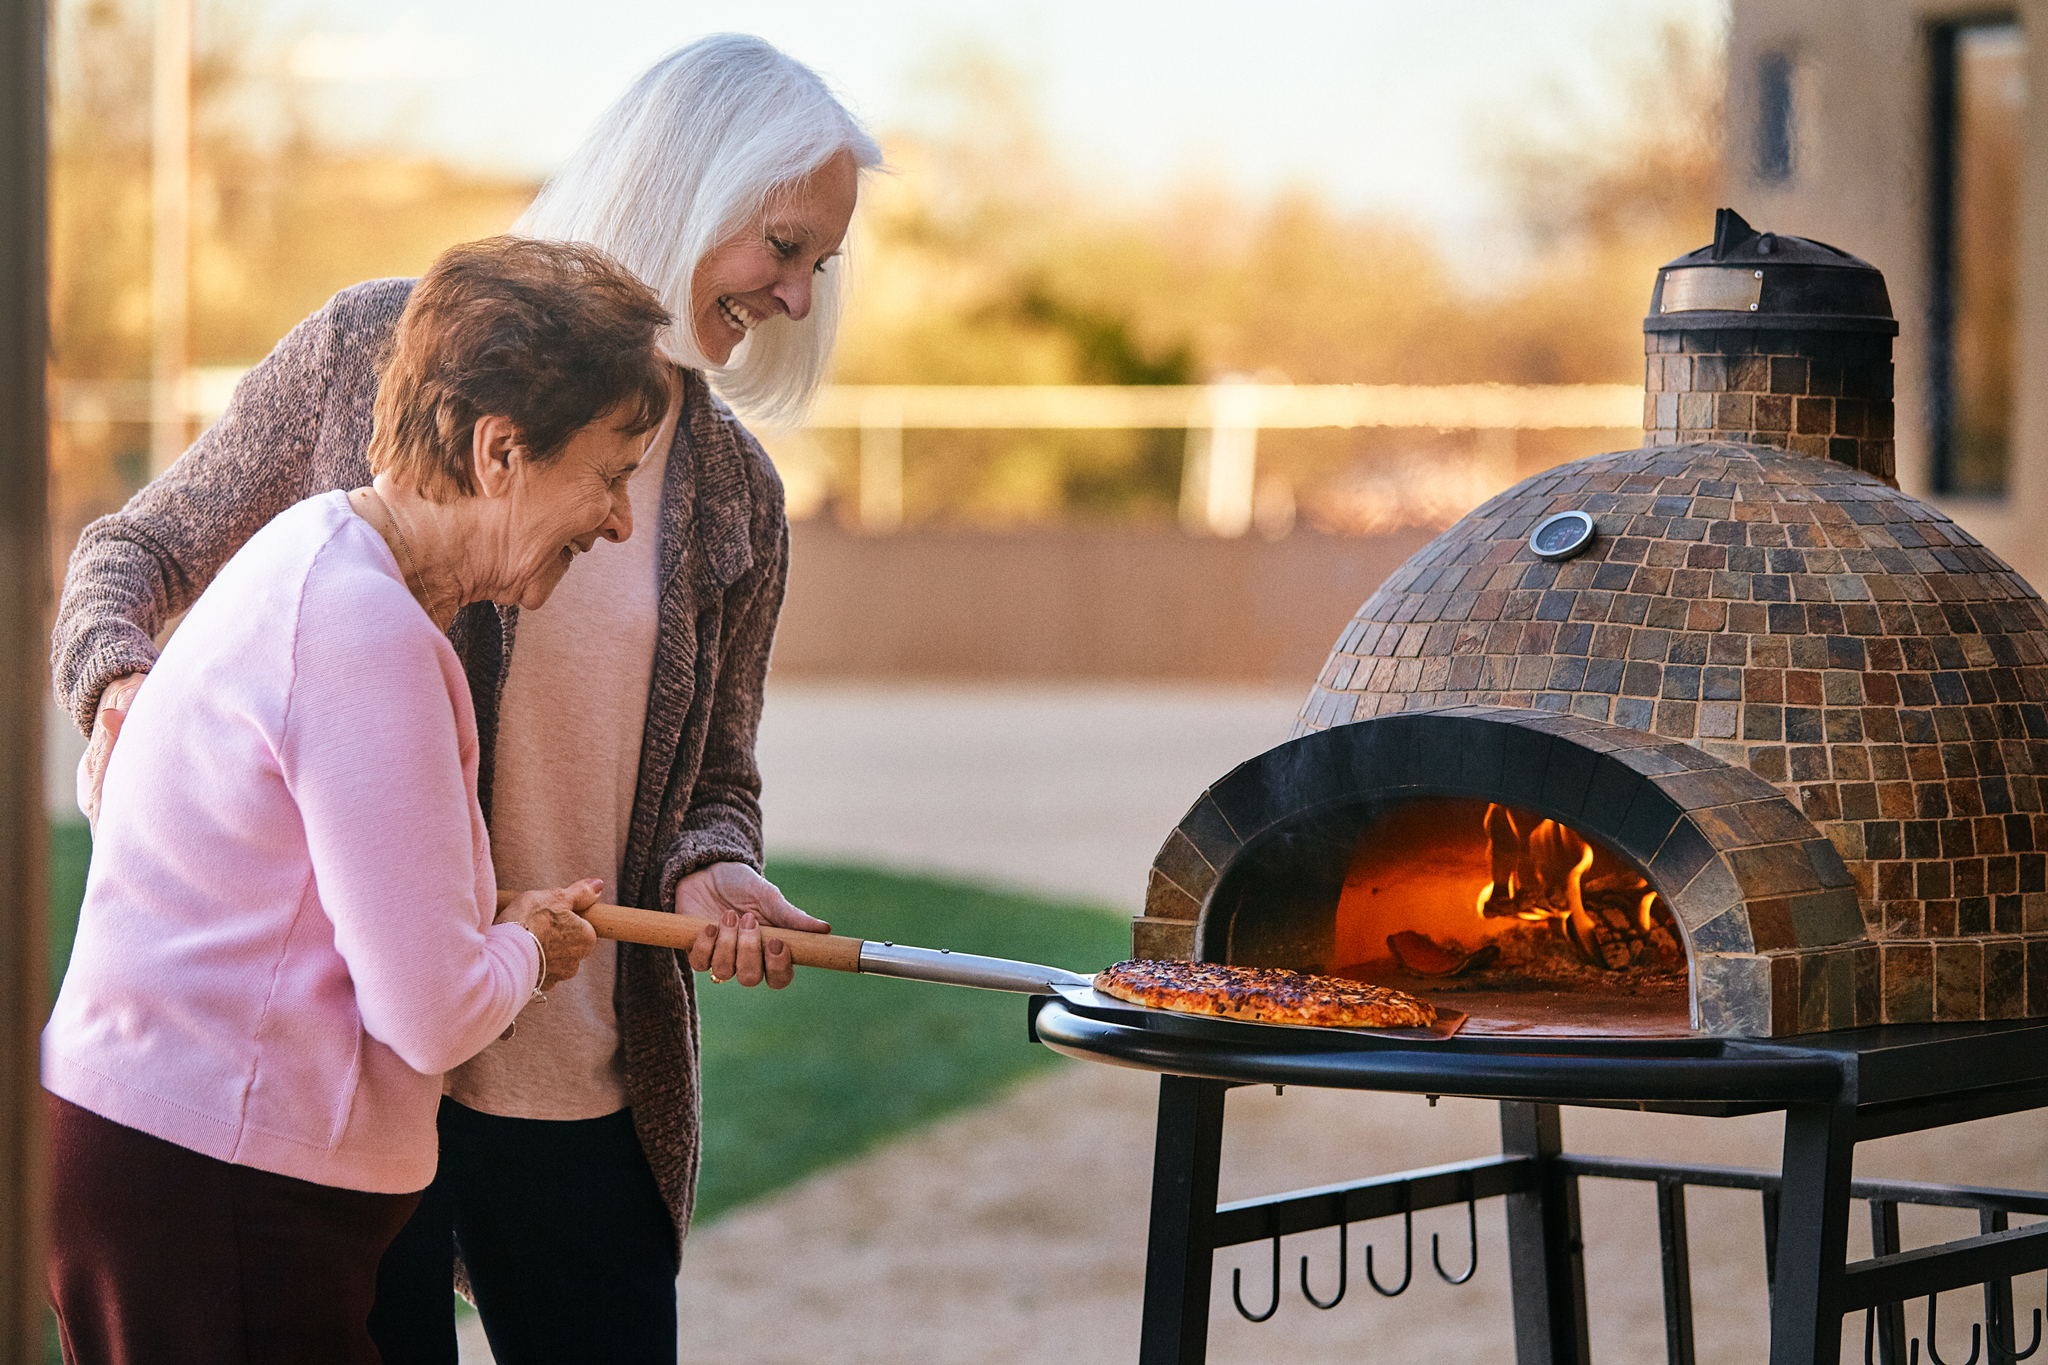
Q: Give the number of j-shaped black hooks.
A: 7